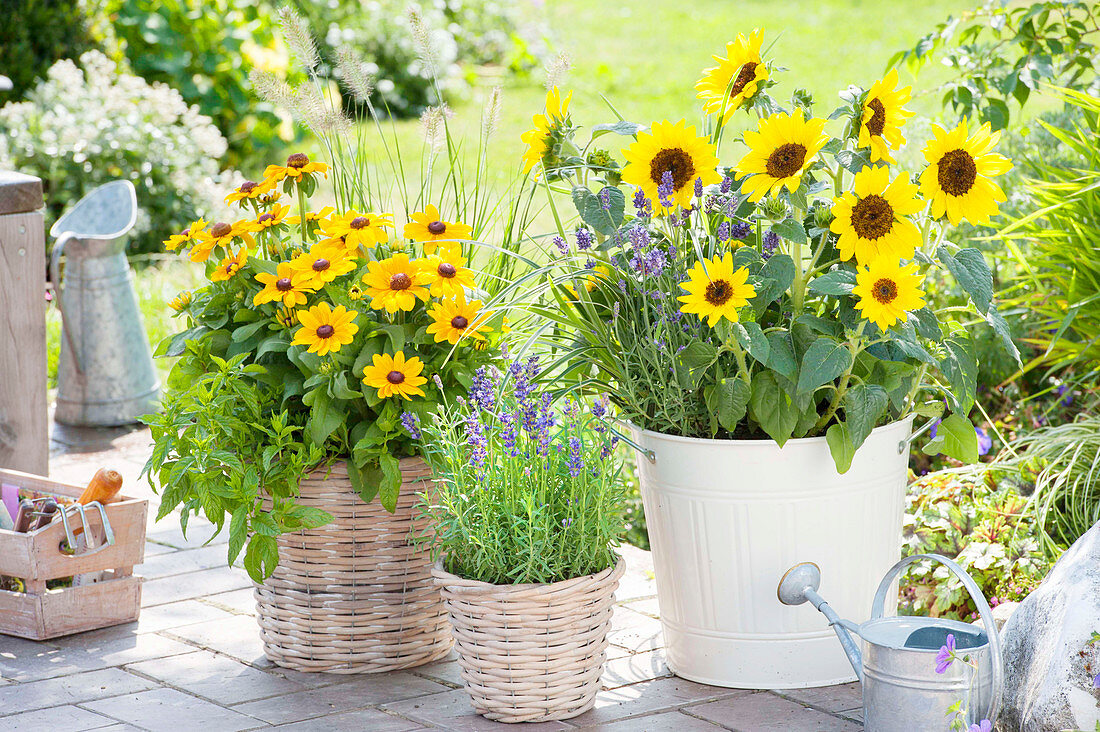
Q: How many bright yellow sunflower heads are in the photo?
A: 9